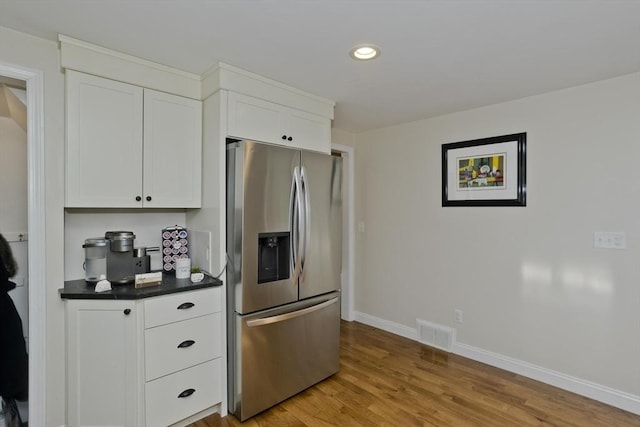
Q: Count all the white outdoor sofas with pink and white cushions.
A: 0